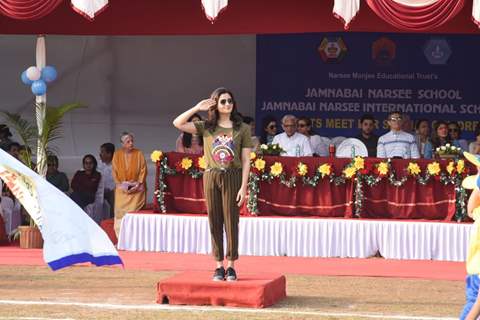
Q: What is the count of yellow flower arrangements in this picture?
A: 15